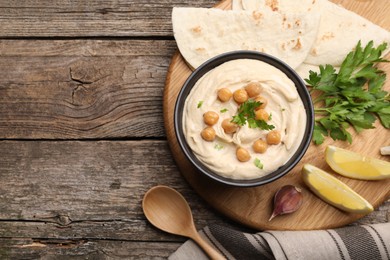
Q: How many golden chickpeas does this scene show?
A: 11